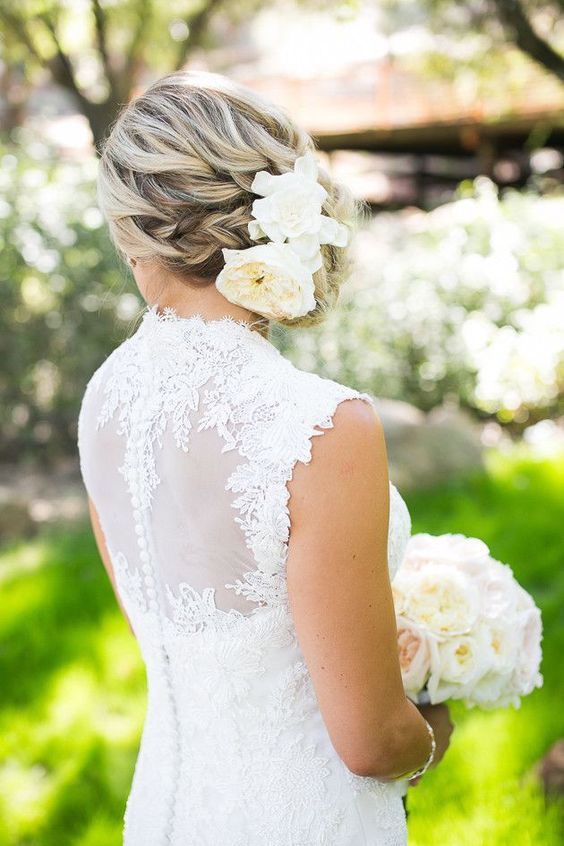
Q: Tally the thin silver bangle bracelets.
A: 1